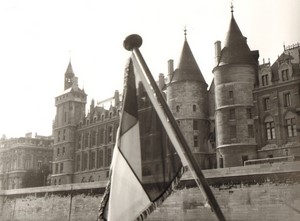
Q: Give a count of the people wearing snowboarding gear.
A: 0